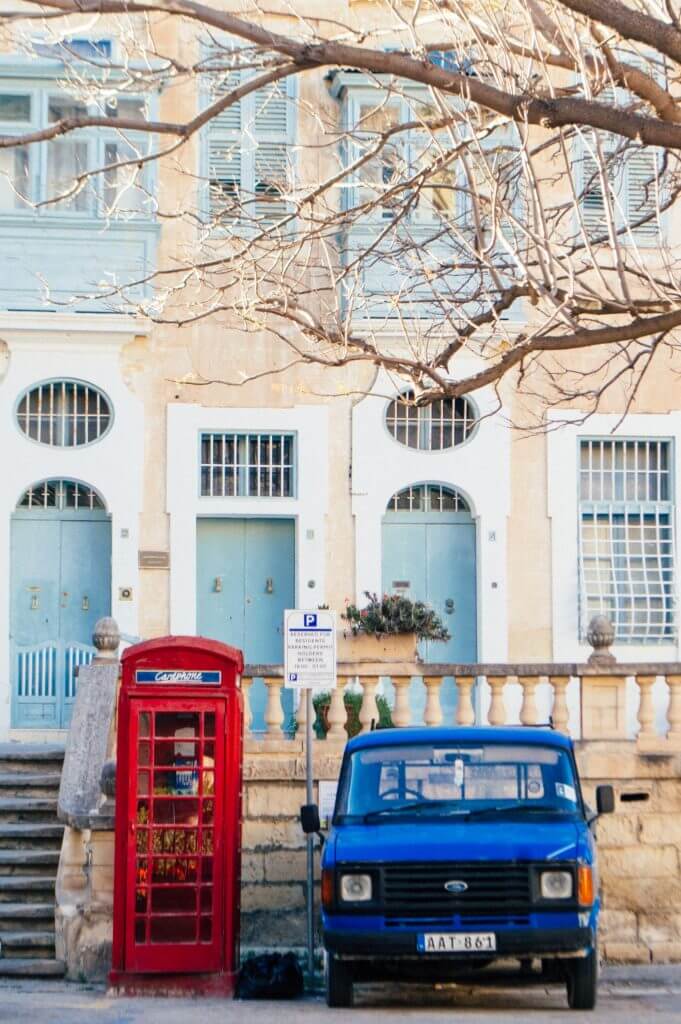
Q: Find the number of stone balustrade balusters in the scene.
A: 13